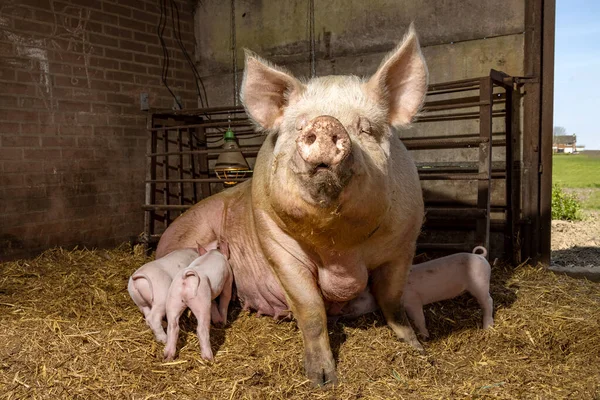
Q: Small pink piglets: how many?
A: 3